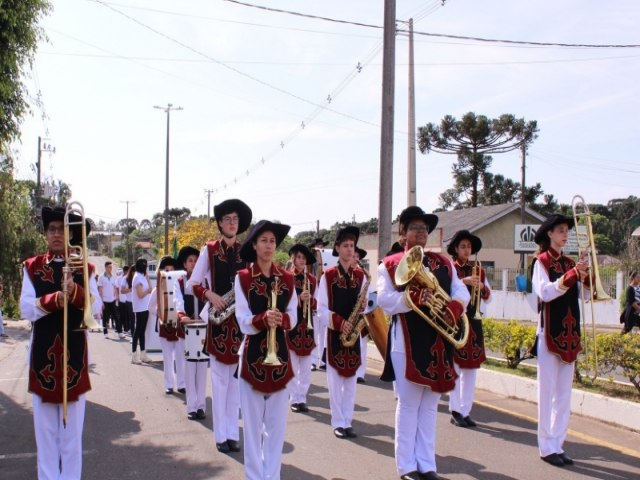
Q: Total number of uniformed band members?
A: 13